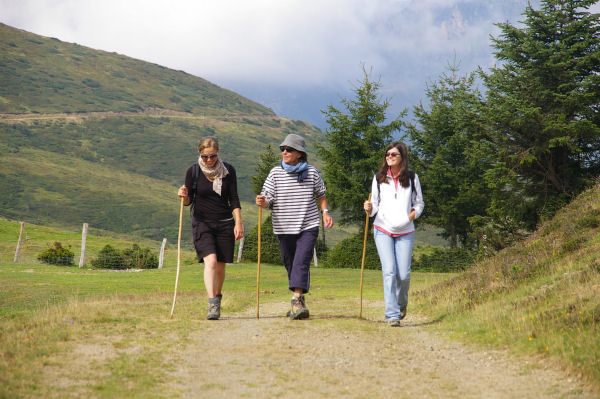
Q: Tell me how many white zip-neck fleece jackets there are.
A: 1